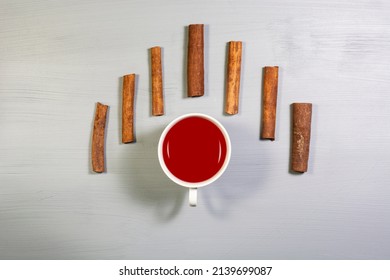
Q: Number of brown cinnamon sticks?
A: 7